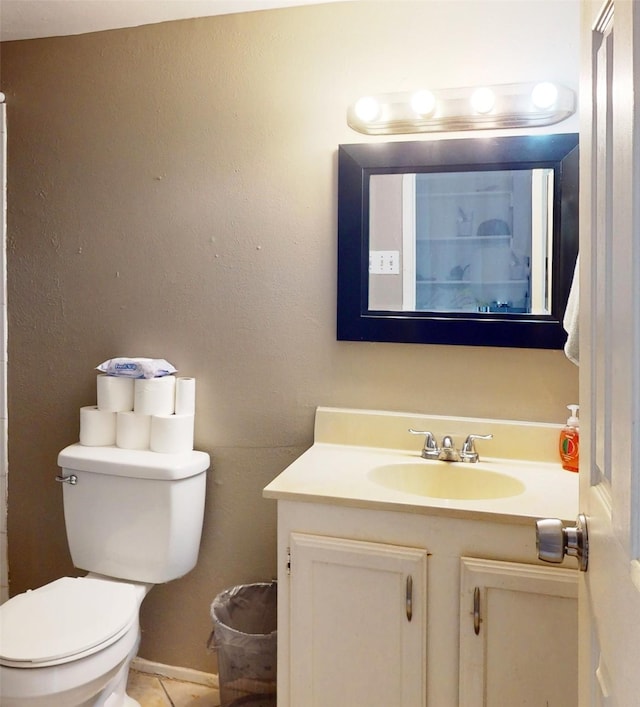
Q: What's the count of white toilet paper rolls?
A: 6